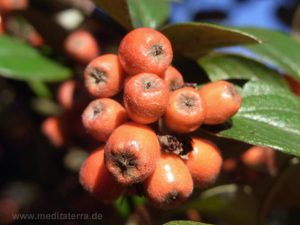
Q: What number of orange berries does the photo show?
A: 11